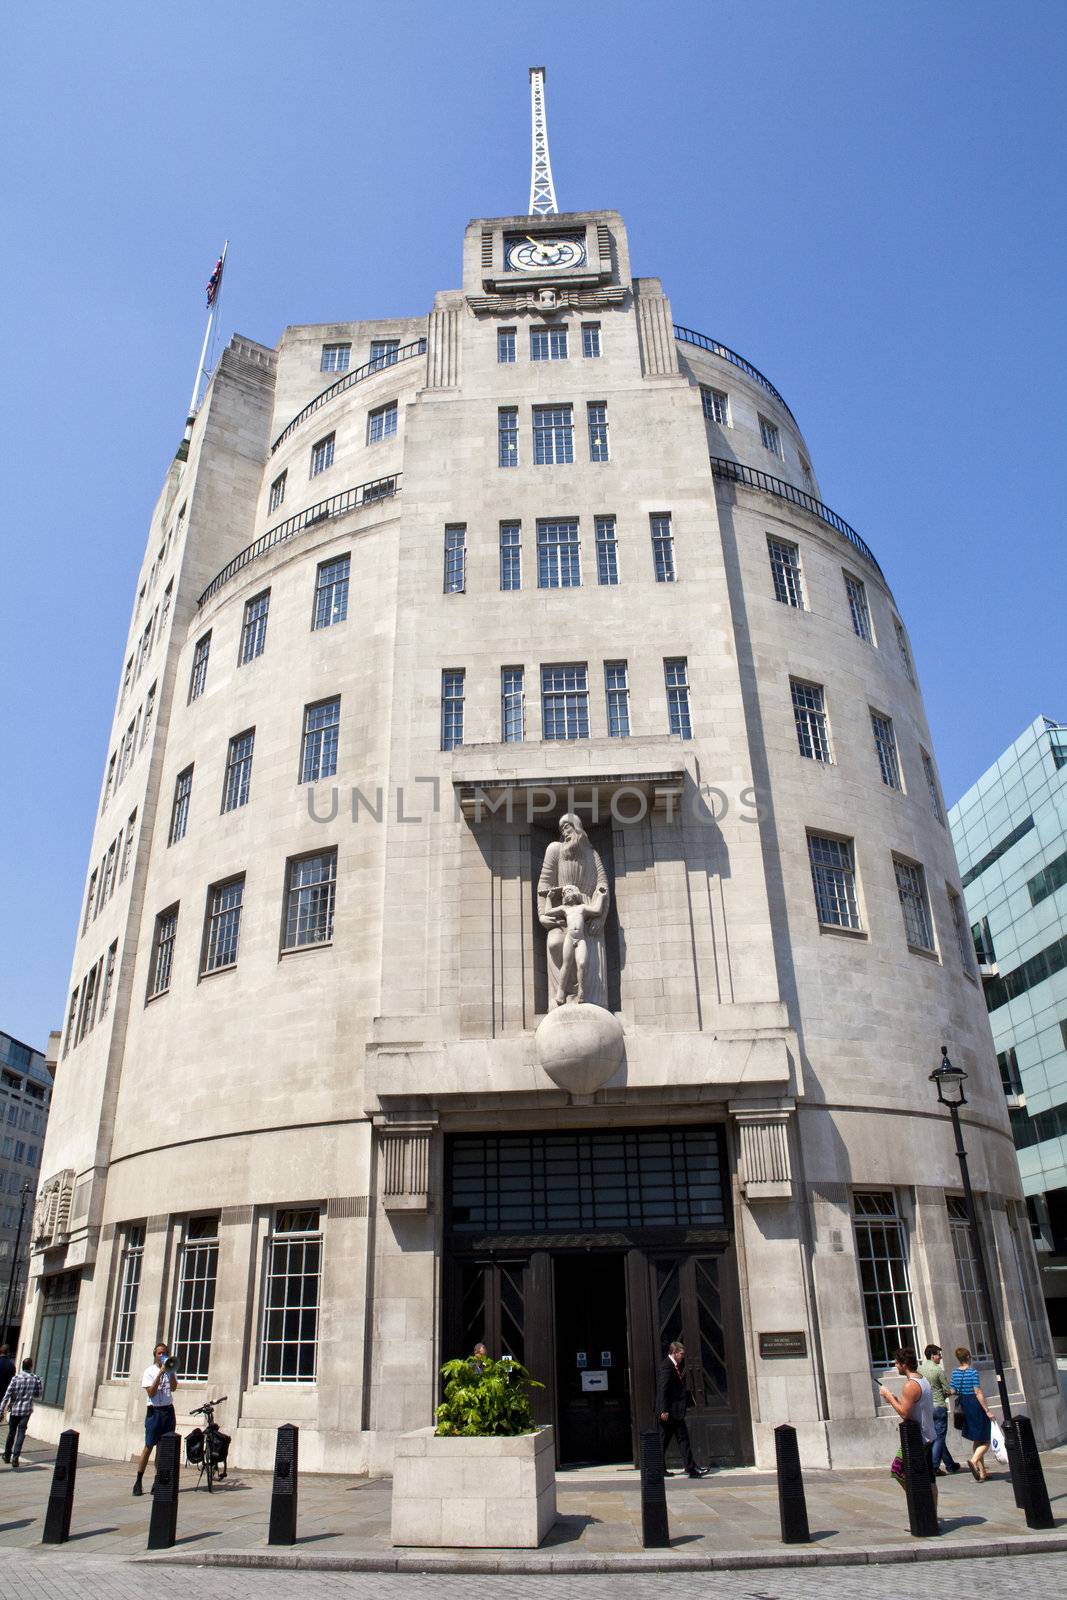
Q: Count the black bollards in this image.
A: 7